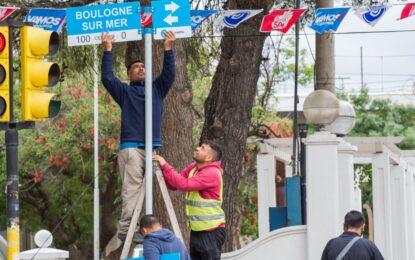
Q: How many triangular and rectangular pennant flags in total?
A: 9